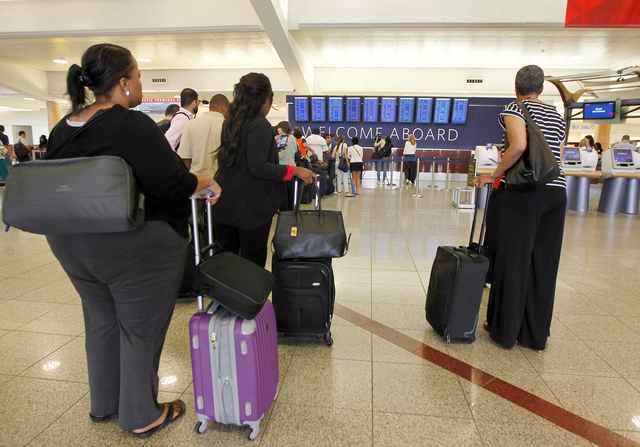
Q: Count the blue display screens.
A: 11